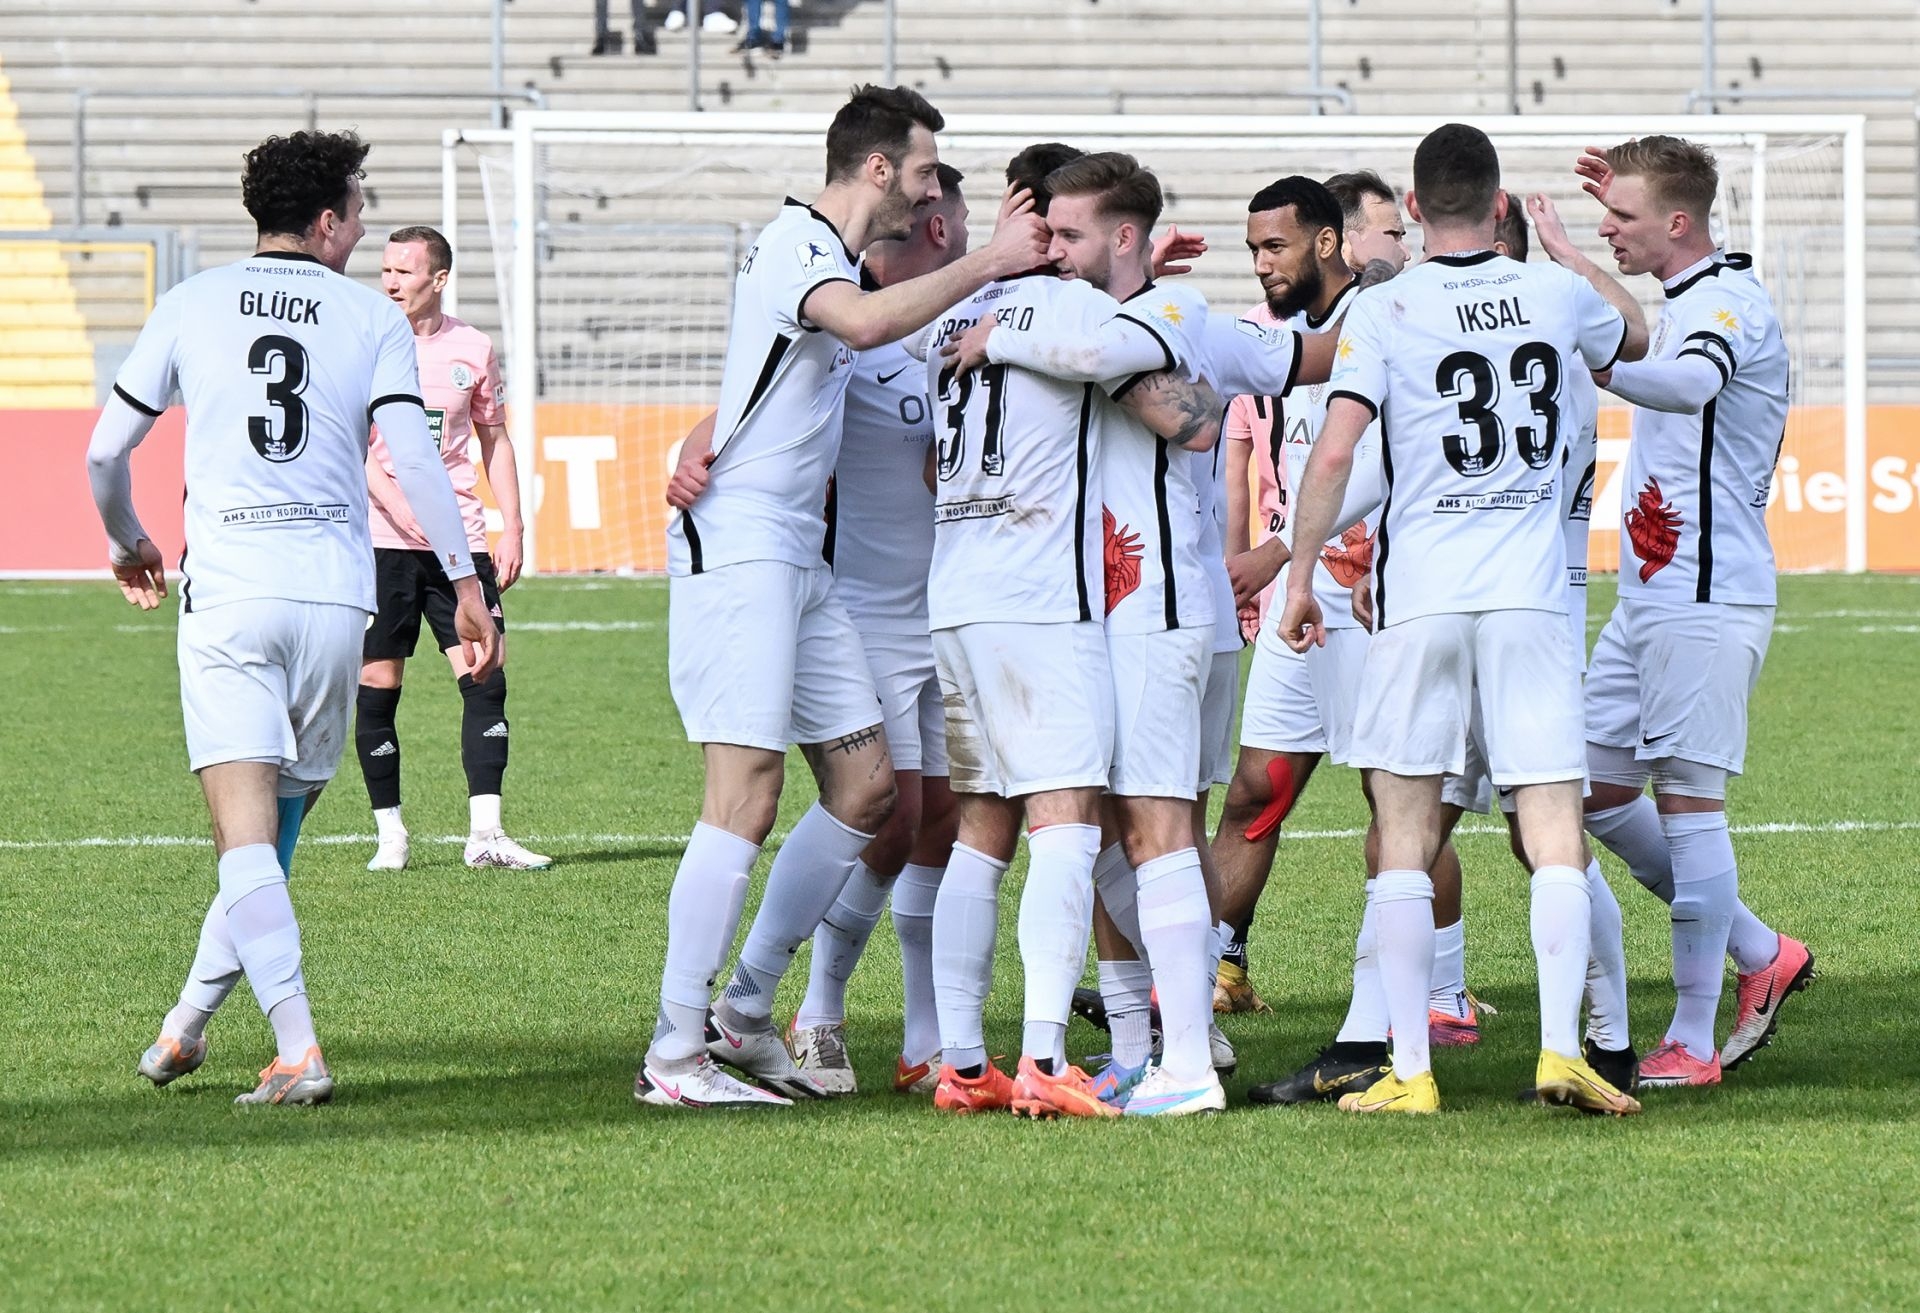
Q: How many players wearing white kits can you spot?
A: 10